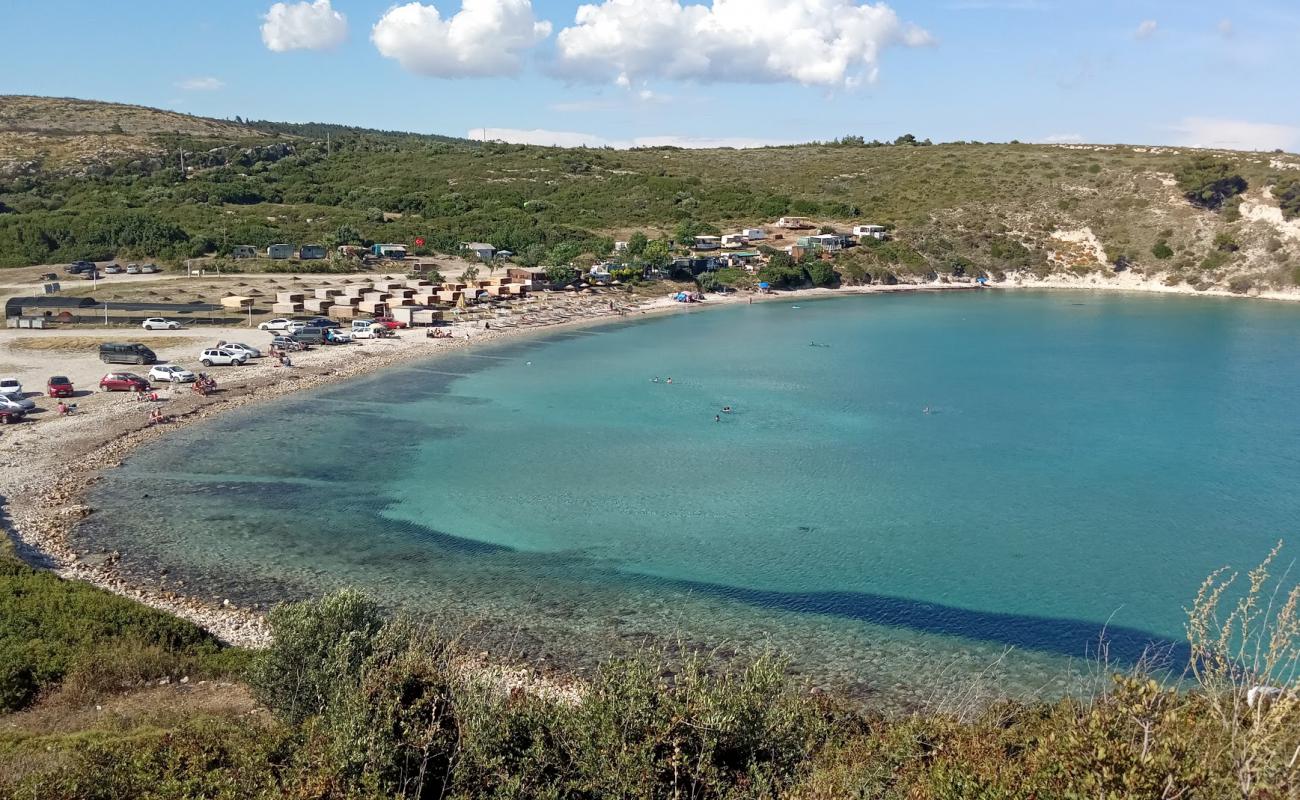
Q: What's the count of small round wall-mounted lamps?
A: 0